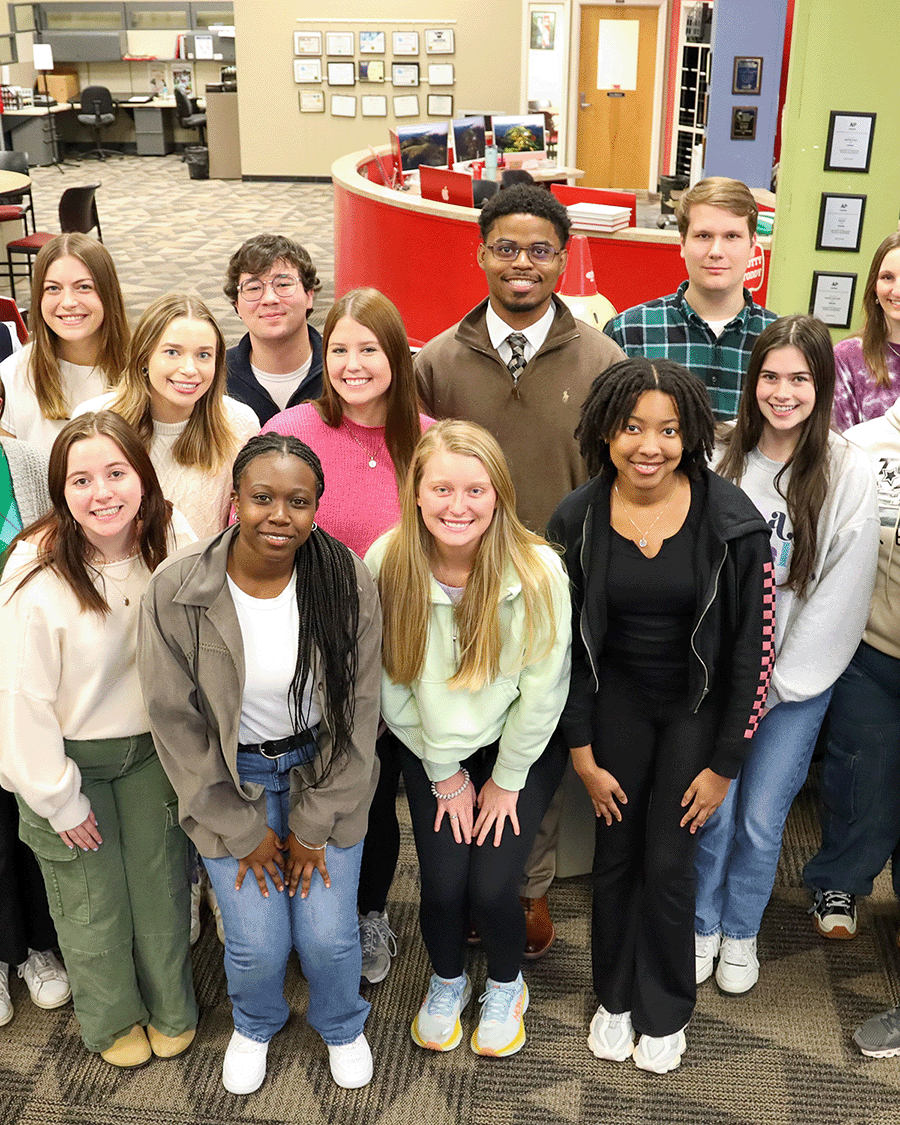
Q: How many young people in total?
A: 12